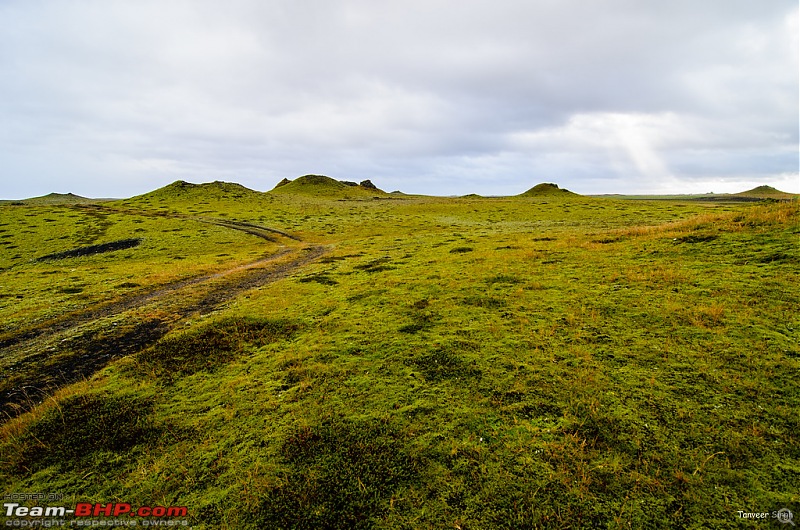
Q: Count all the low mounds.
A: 5